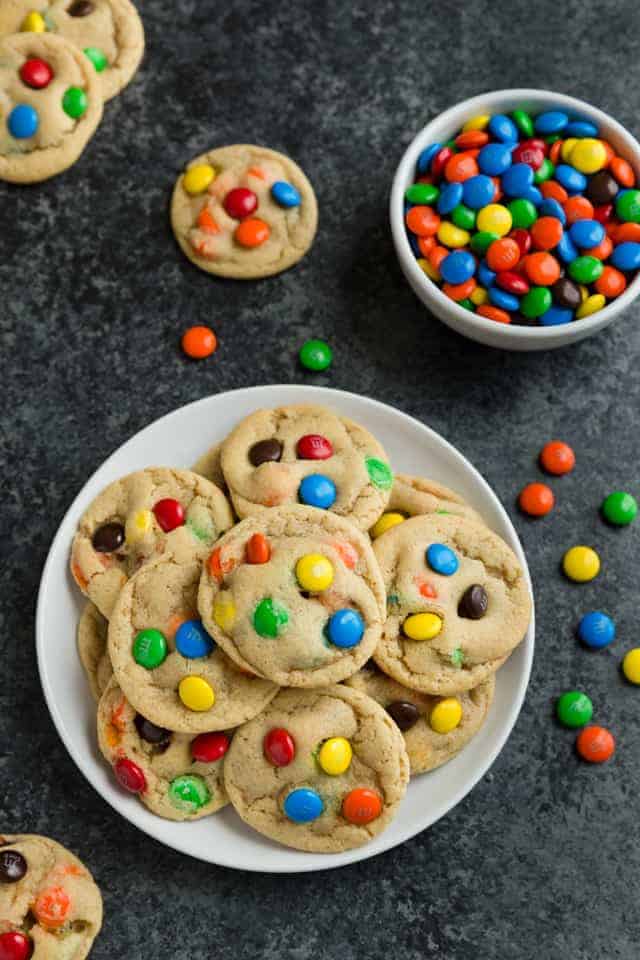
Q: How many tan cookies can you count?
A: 15